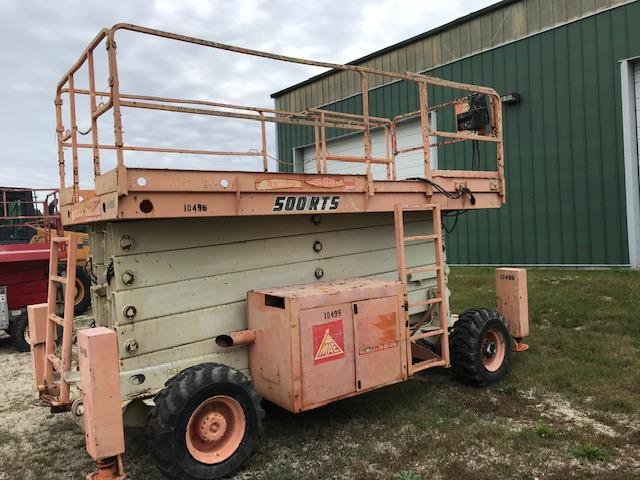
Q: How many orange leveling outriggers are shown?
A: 3